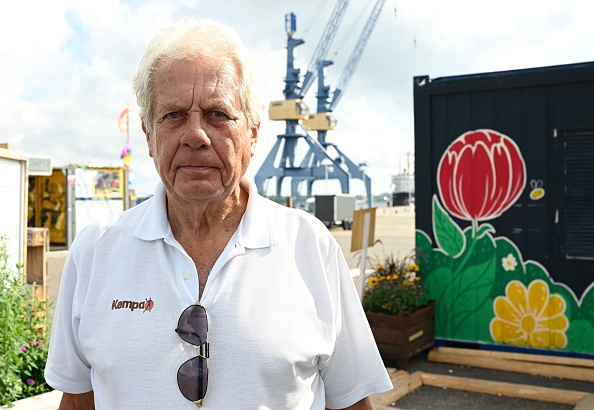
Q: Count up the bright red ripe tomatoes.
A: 0